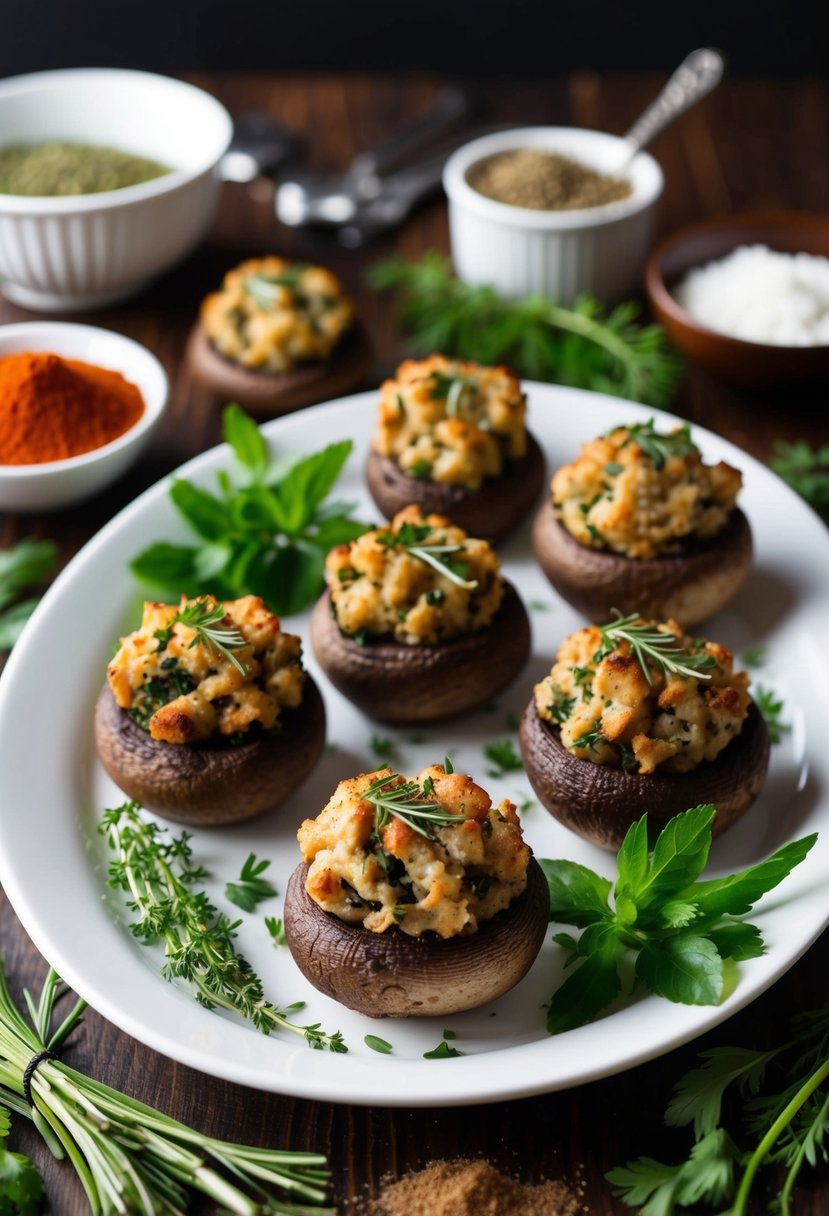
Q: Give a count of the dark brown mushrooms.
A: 7